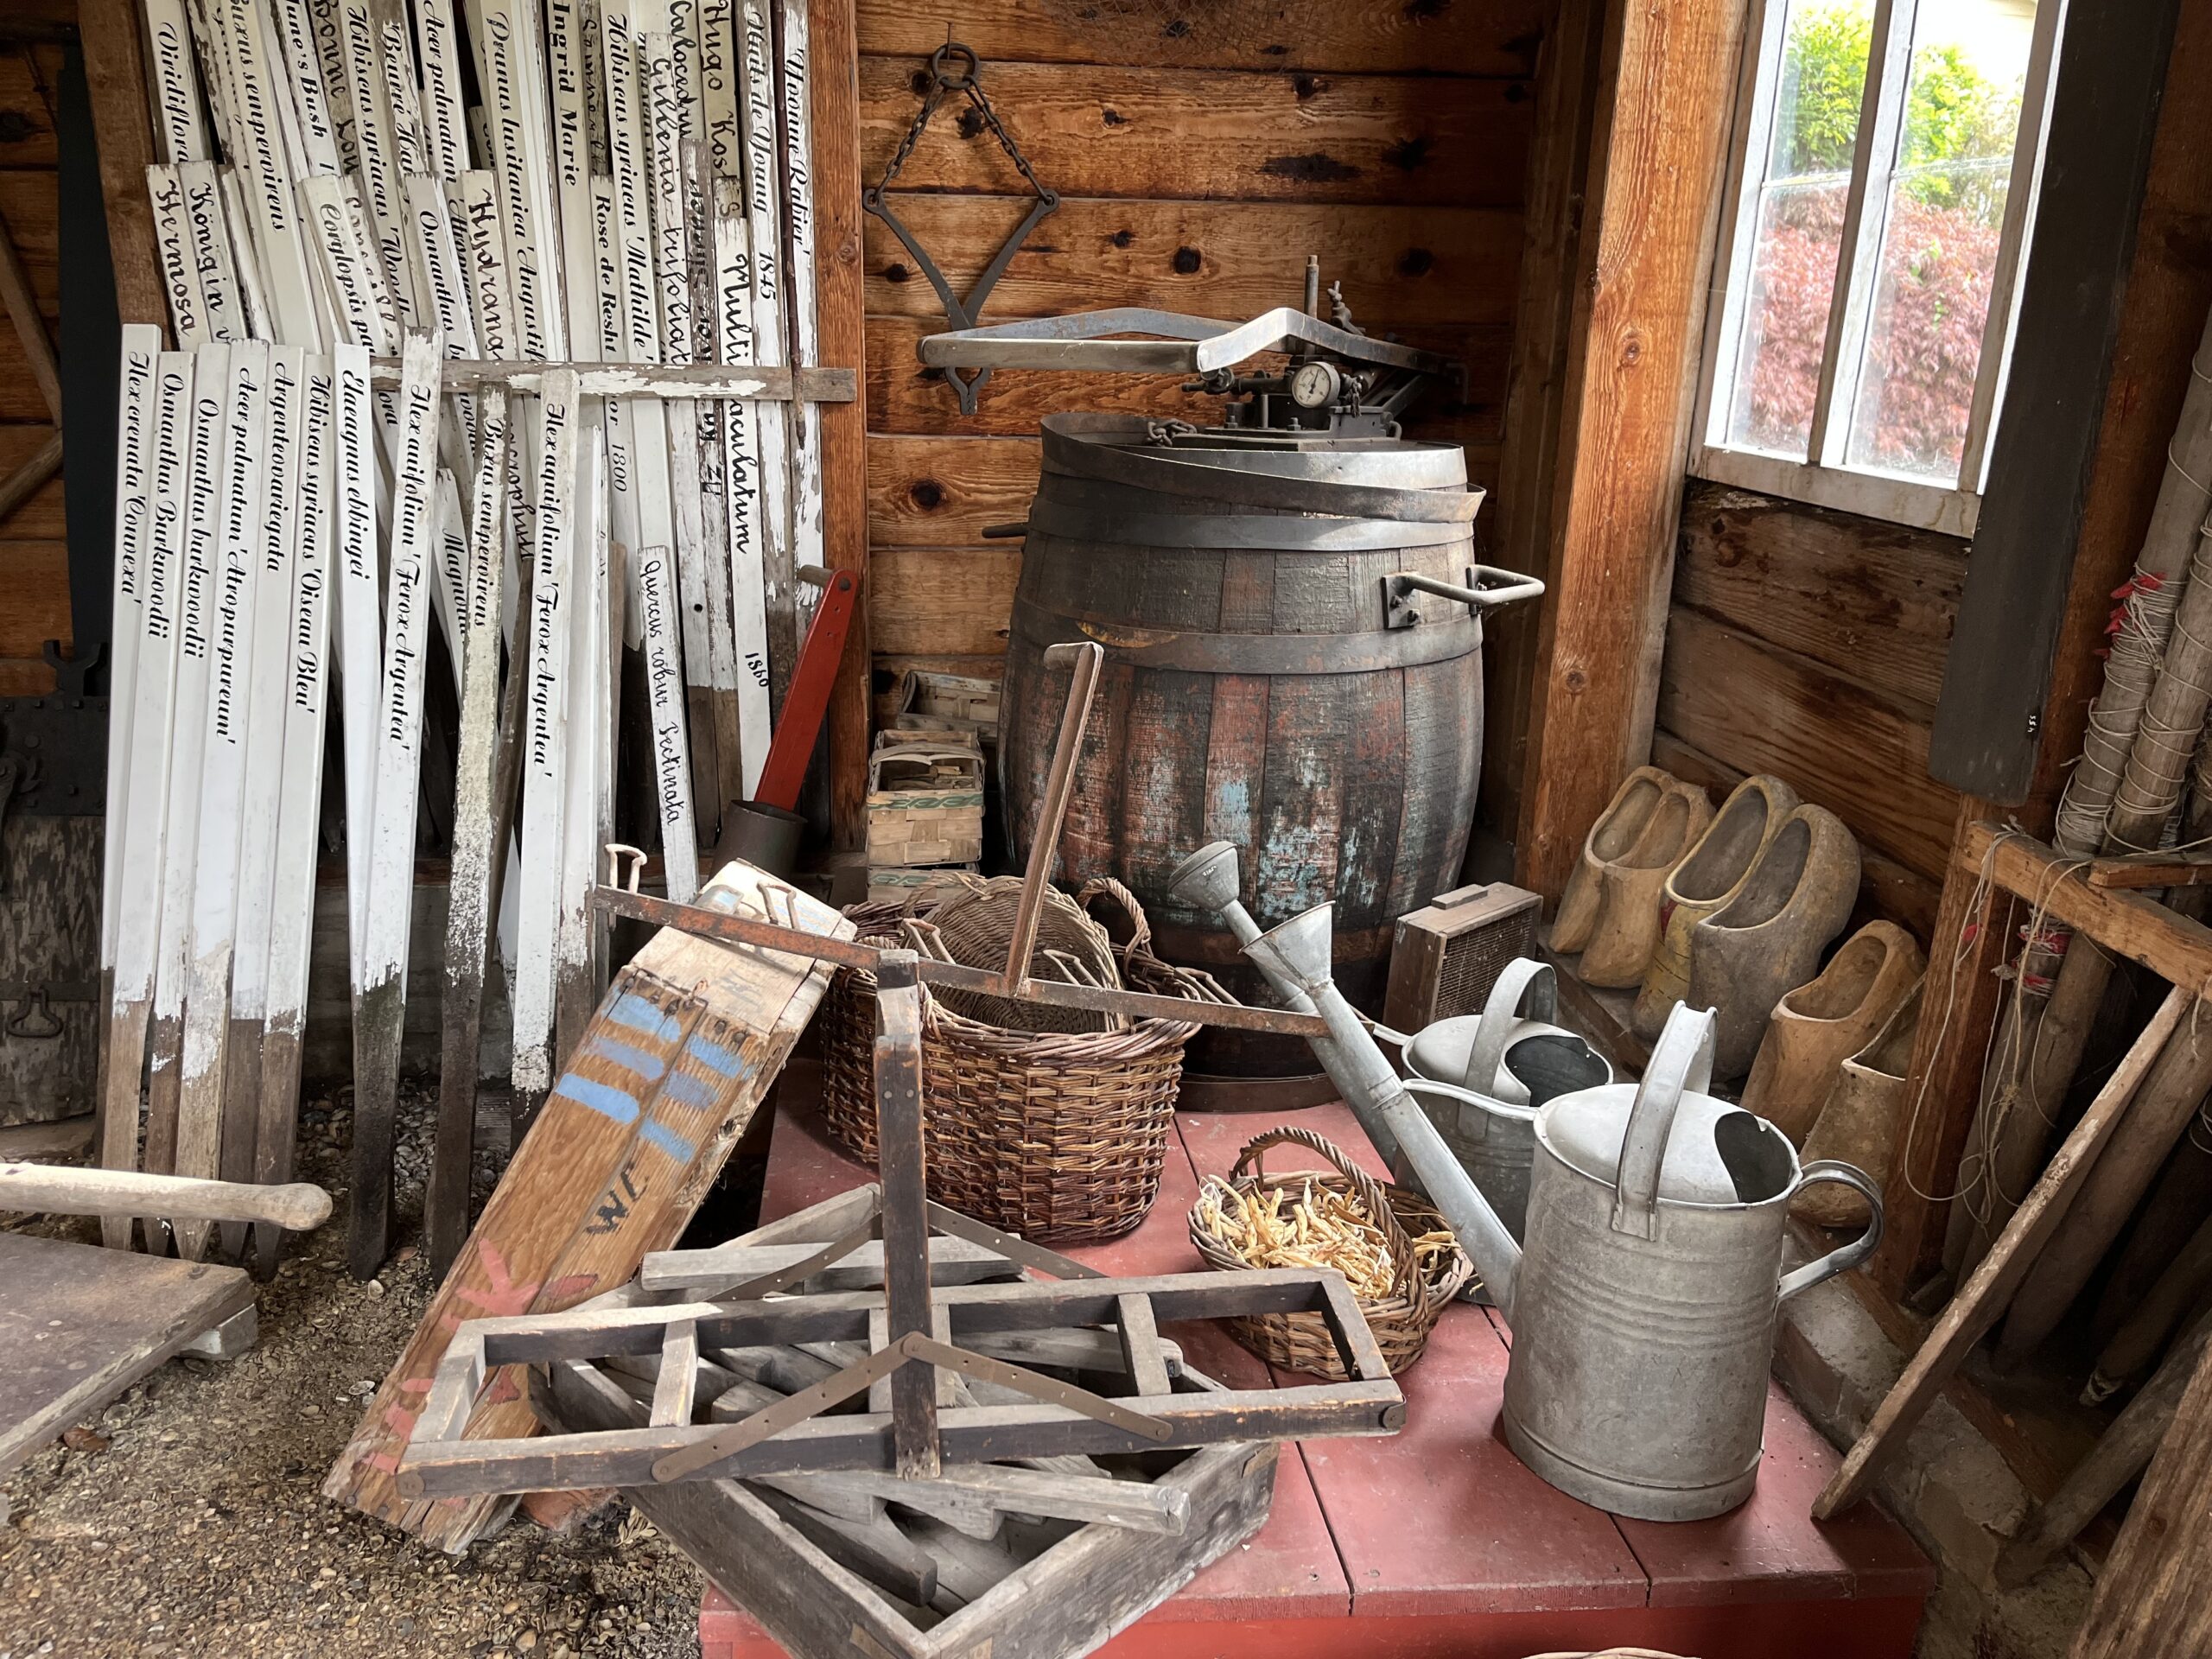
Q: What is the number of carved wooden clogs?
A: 6